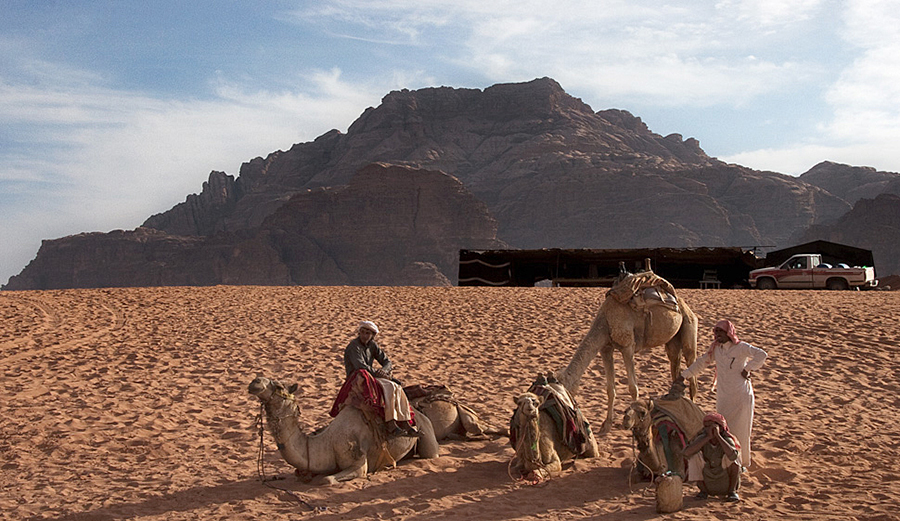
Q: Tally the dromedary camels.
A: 5